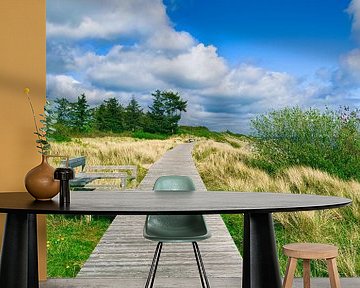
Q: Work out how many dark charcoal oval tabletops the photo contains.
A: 1